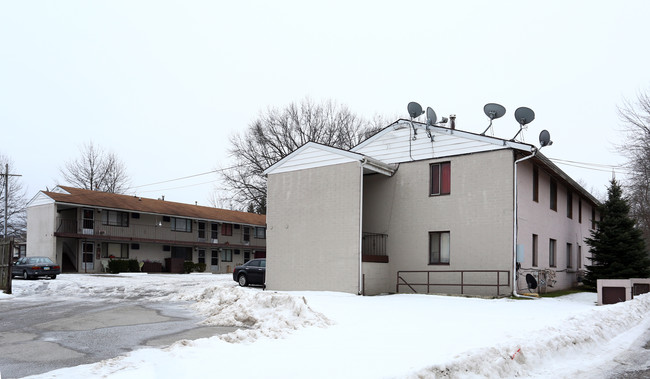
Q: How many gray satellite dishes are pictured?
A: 5